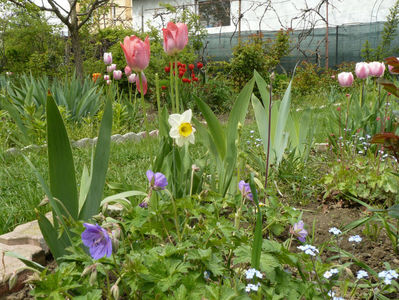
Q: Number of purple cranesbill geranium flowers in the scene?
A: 4